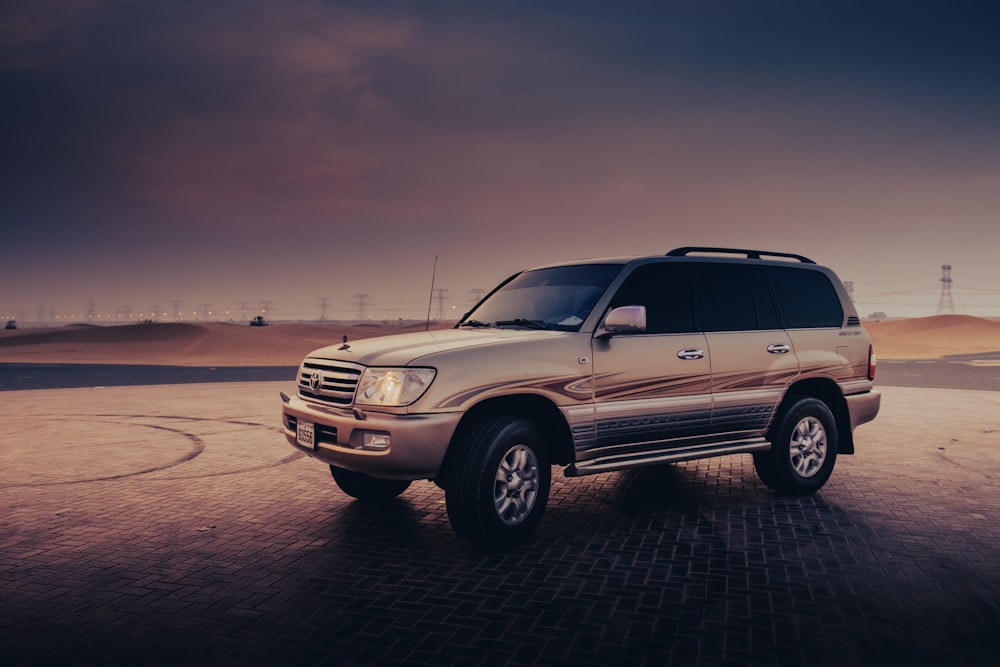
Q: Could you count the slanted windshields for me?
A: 1